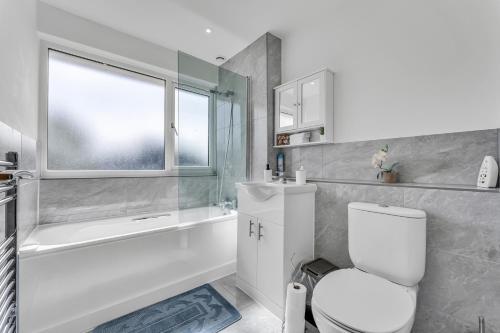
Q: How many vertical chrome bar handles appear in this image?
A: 2